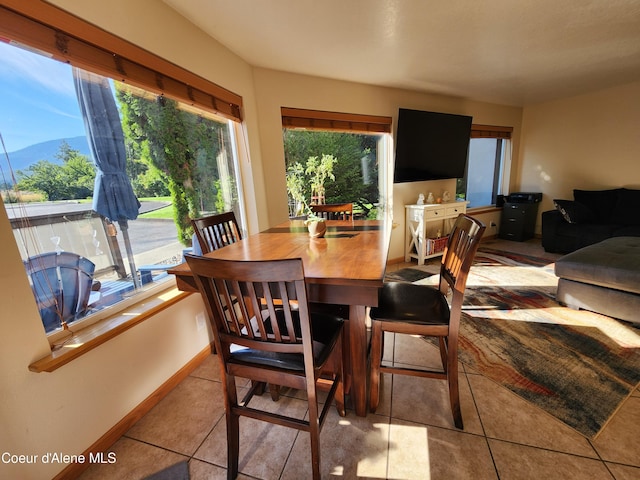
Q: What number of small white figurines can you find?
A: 3